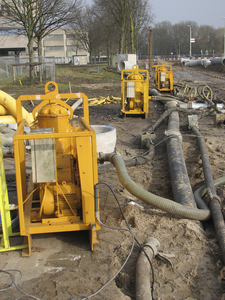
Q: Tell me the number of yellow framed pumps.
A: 3